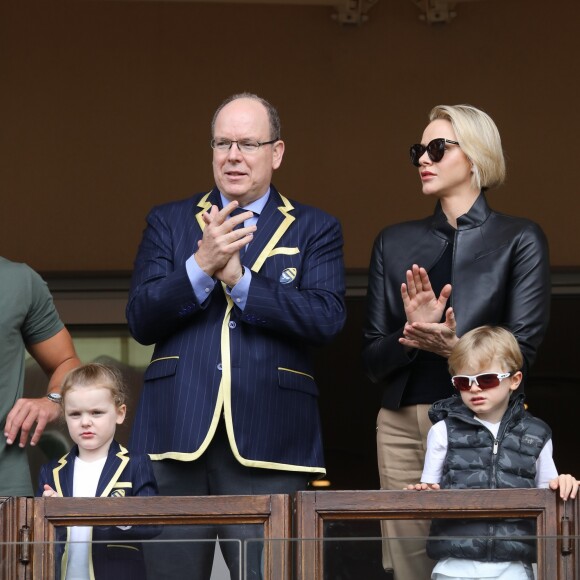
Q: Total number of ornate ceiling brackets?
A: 2